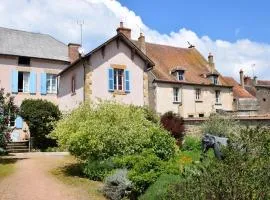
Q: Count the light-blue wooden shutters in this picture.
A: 6